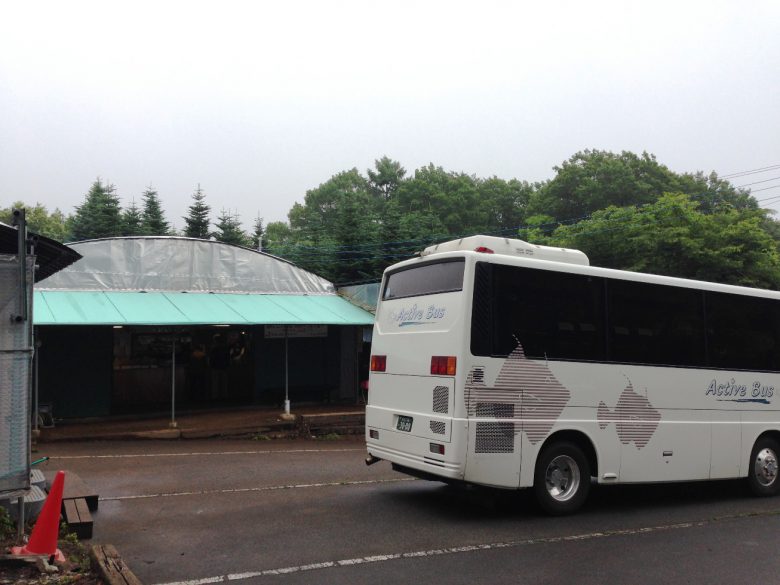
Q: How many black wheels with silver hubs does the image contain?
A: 2